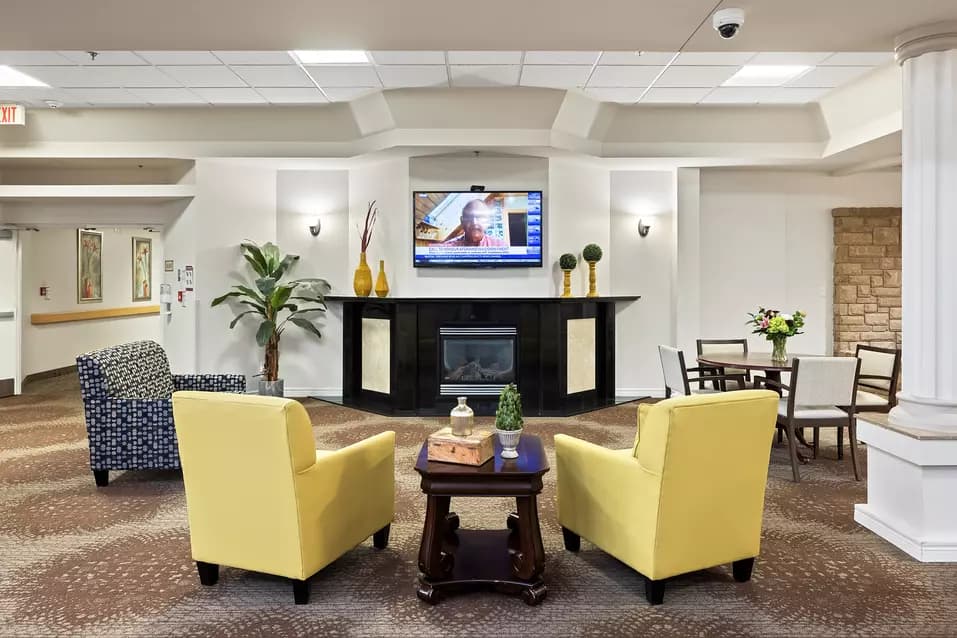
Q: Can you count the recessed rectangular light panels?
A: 3